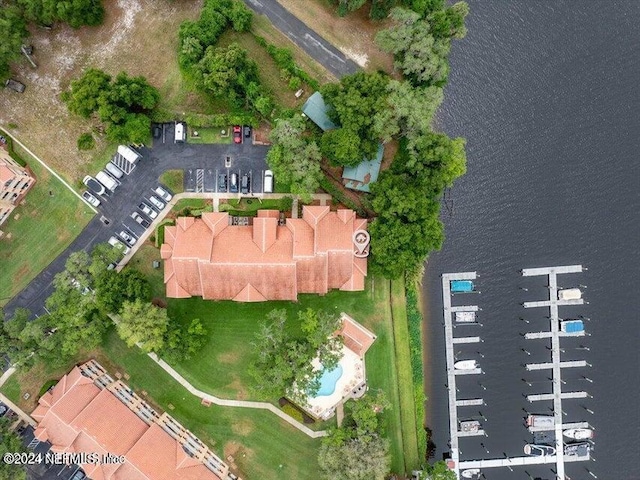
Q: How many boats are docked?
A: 11